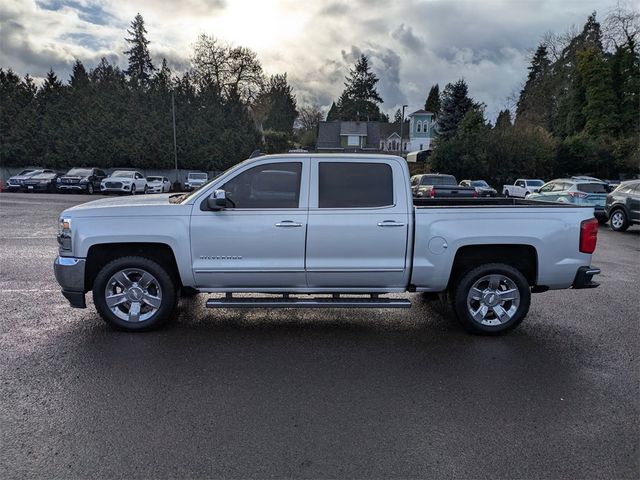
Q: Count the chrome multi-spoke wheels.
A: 2